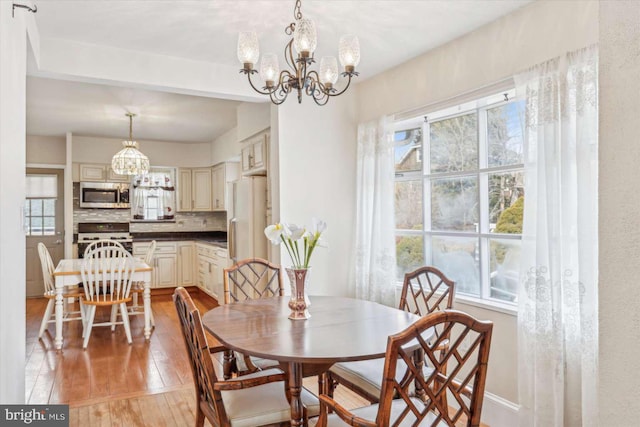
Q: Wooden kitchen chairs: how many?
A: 4